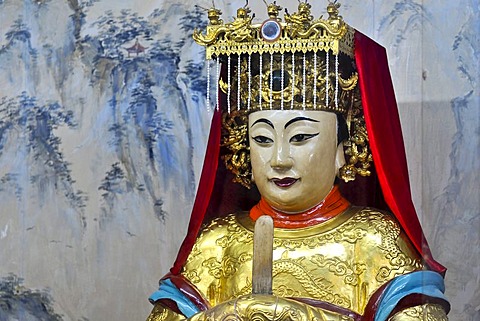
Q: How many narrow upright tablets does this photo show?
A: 1